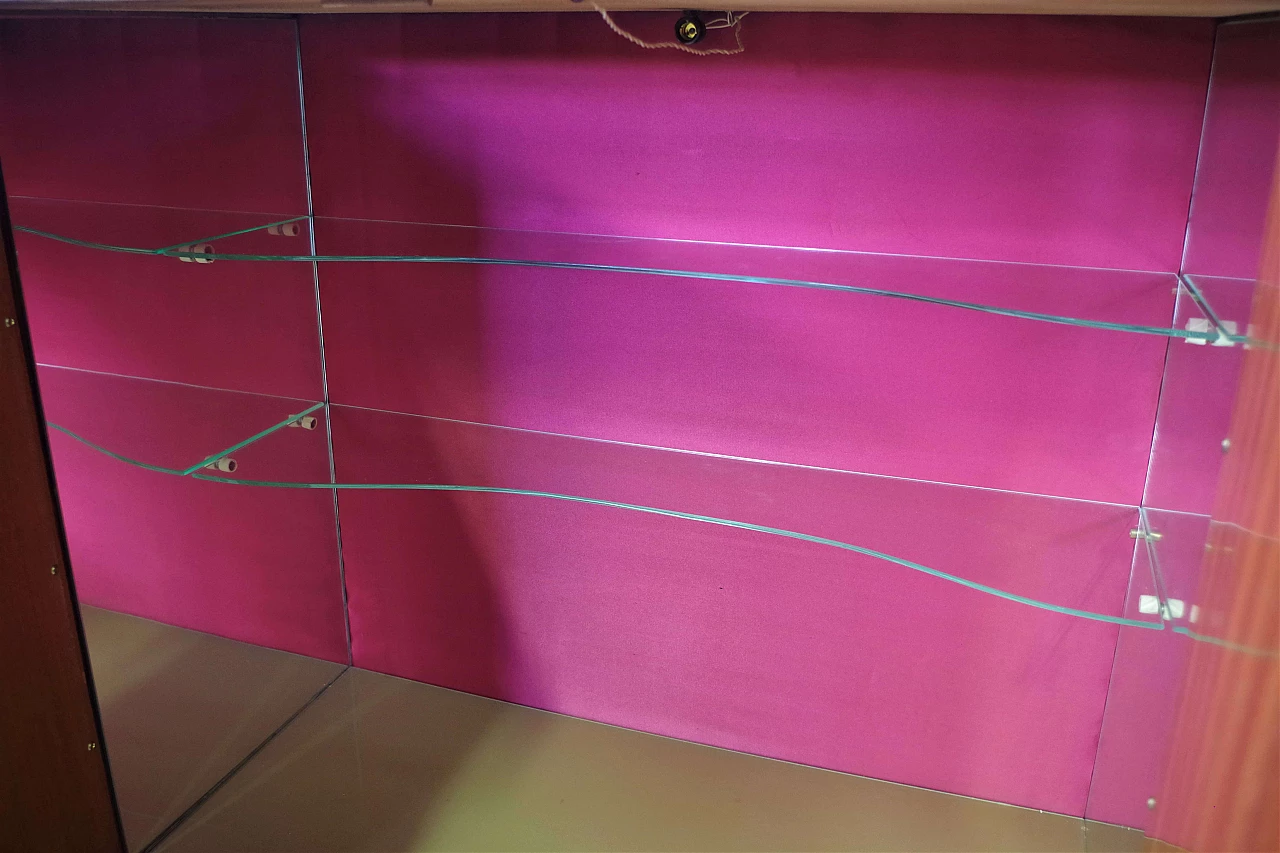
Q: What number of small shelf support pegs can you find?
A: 8